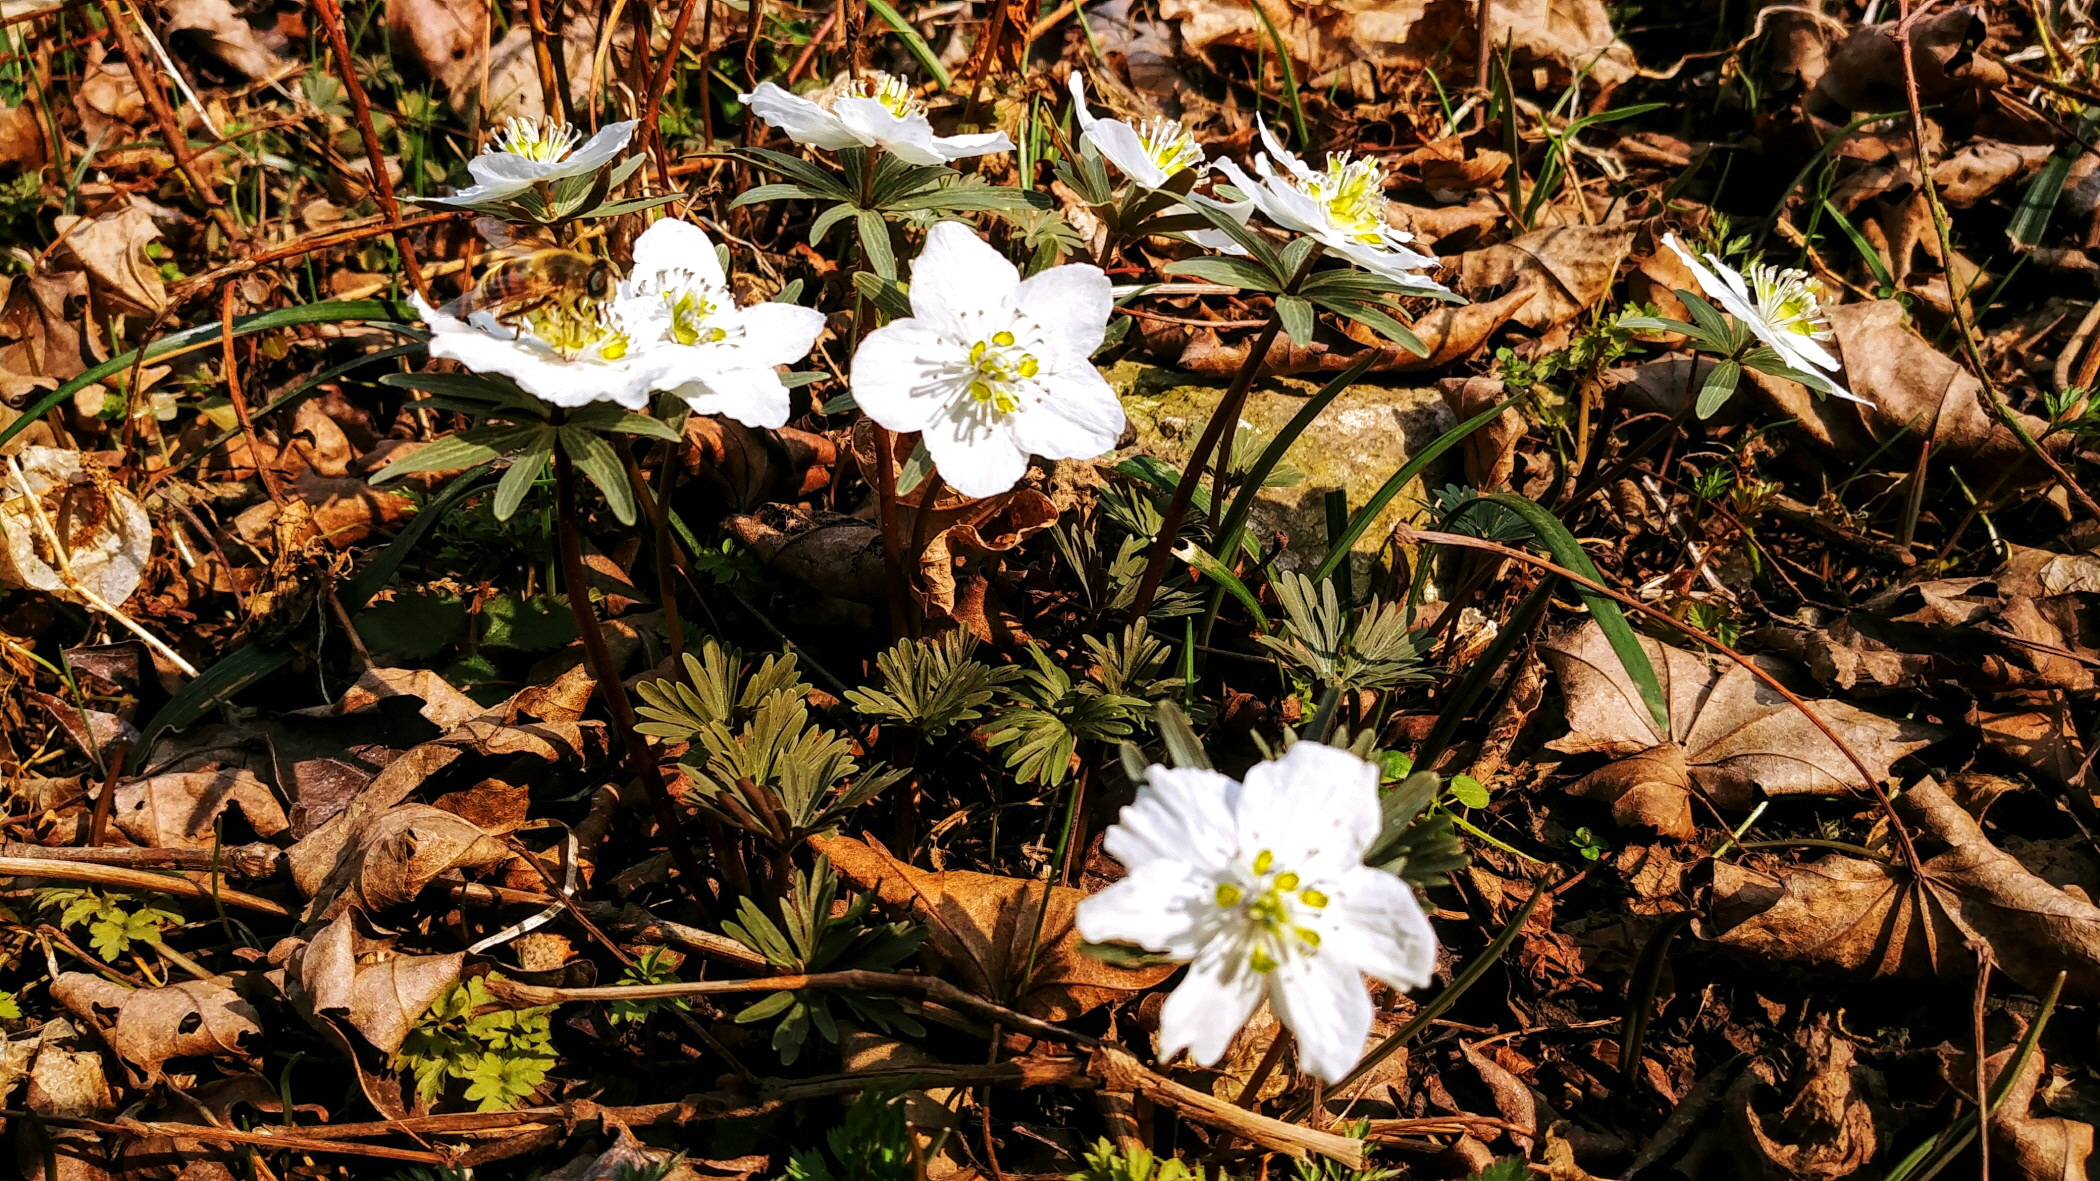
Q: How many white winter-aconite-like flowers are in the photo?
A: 9